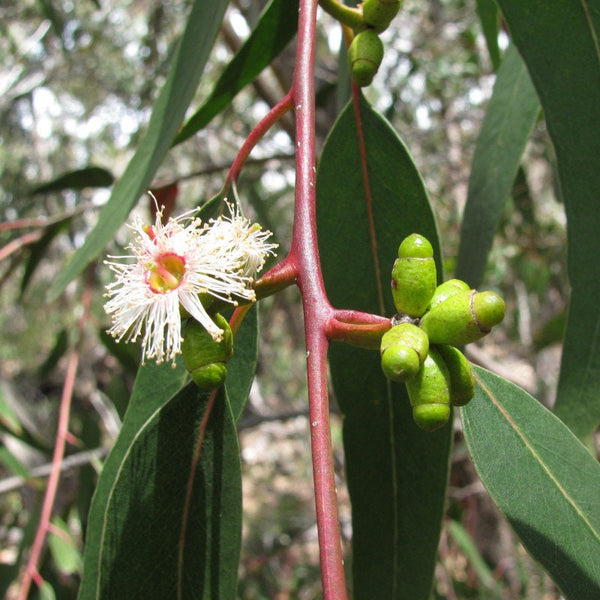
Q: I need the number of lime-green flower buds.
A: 9